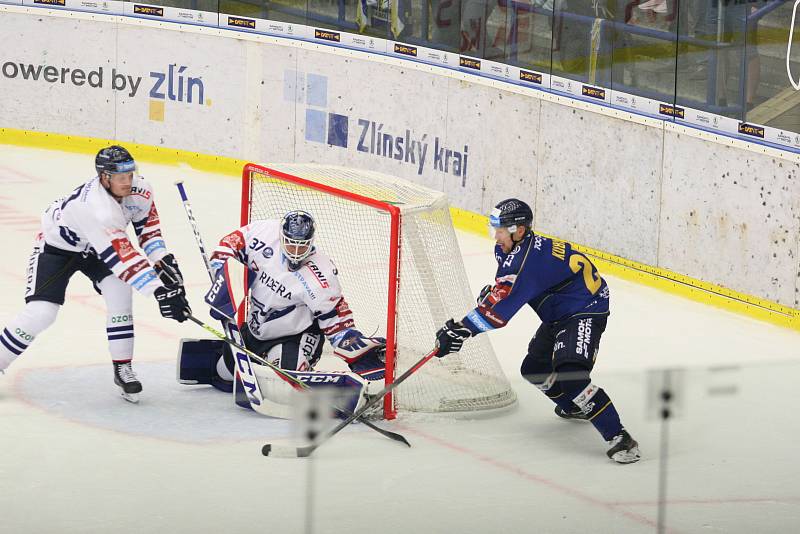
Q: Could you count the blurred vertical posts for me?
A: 2